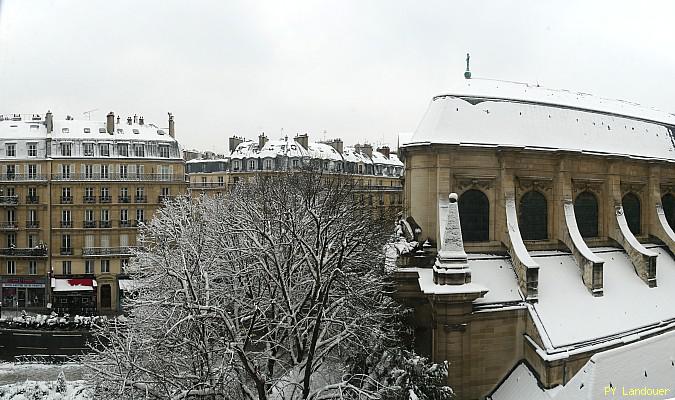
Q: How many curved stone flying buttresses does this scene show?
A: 4